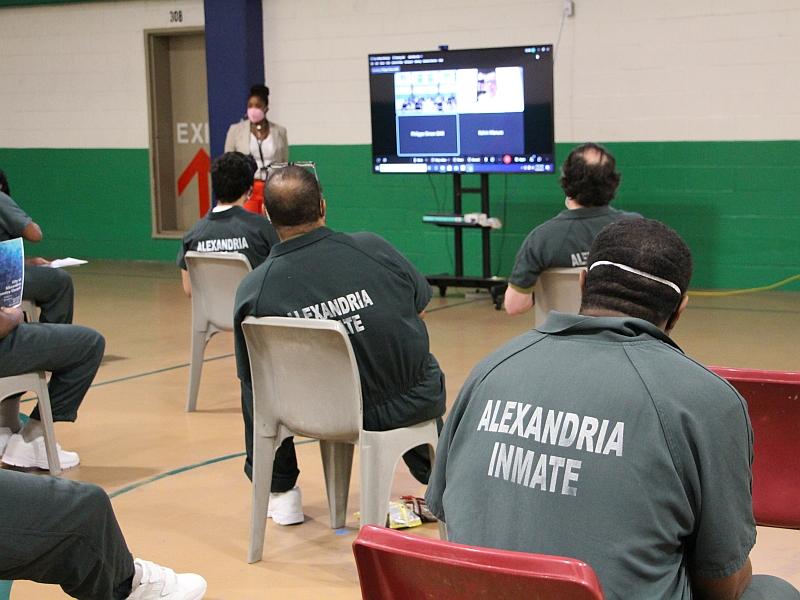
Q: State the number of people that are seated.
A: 7